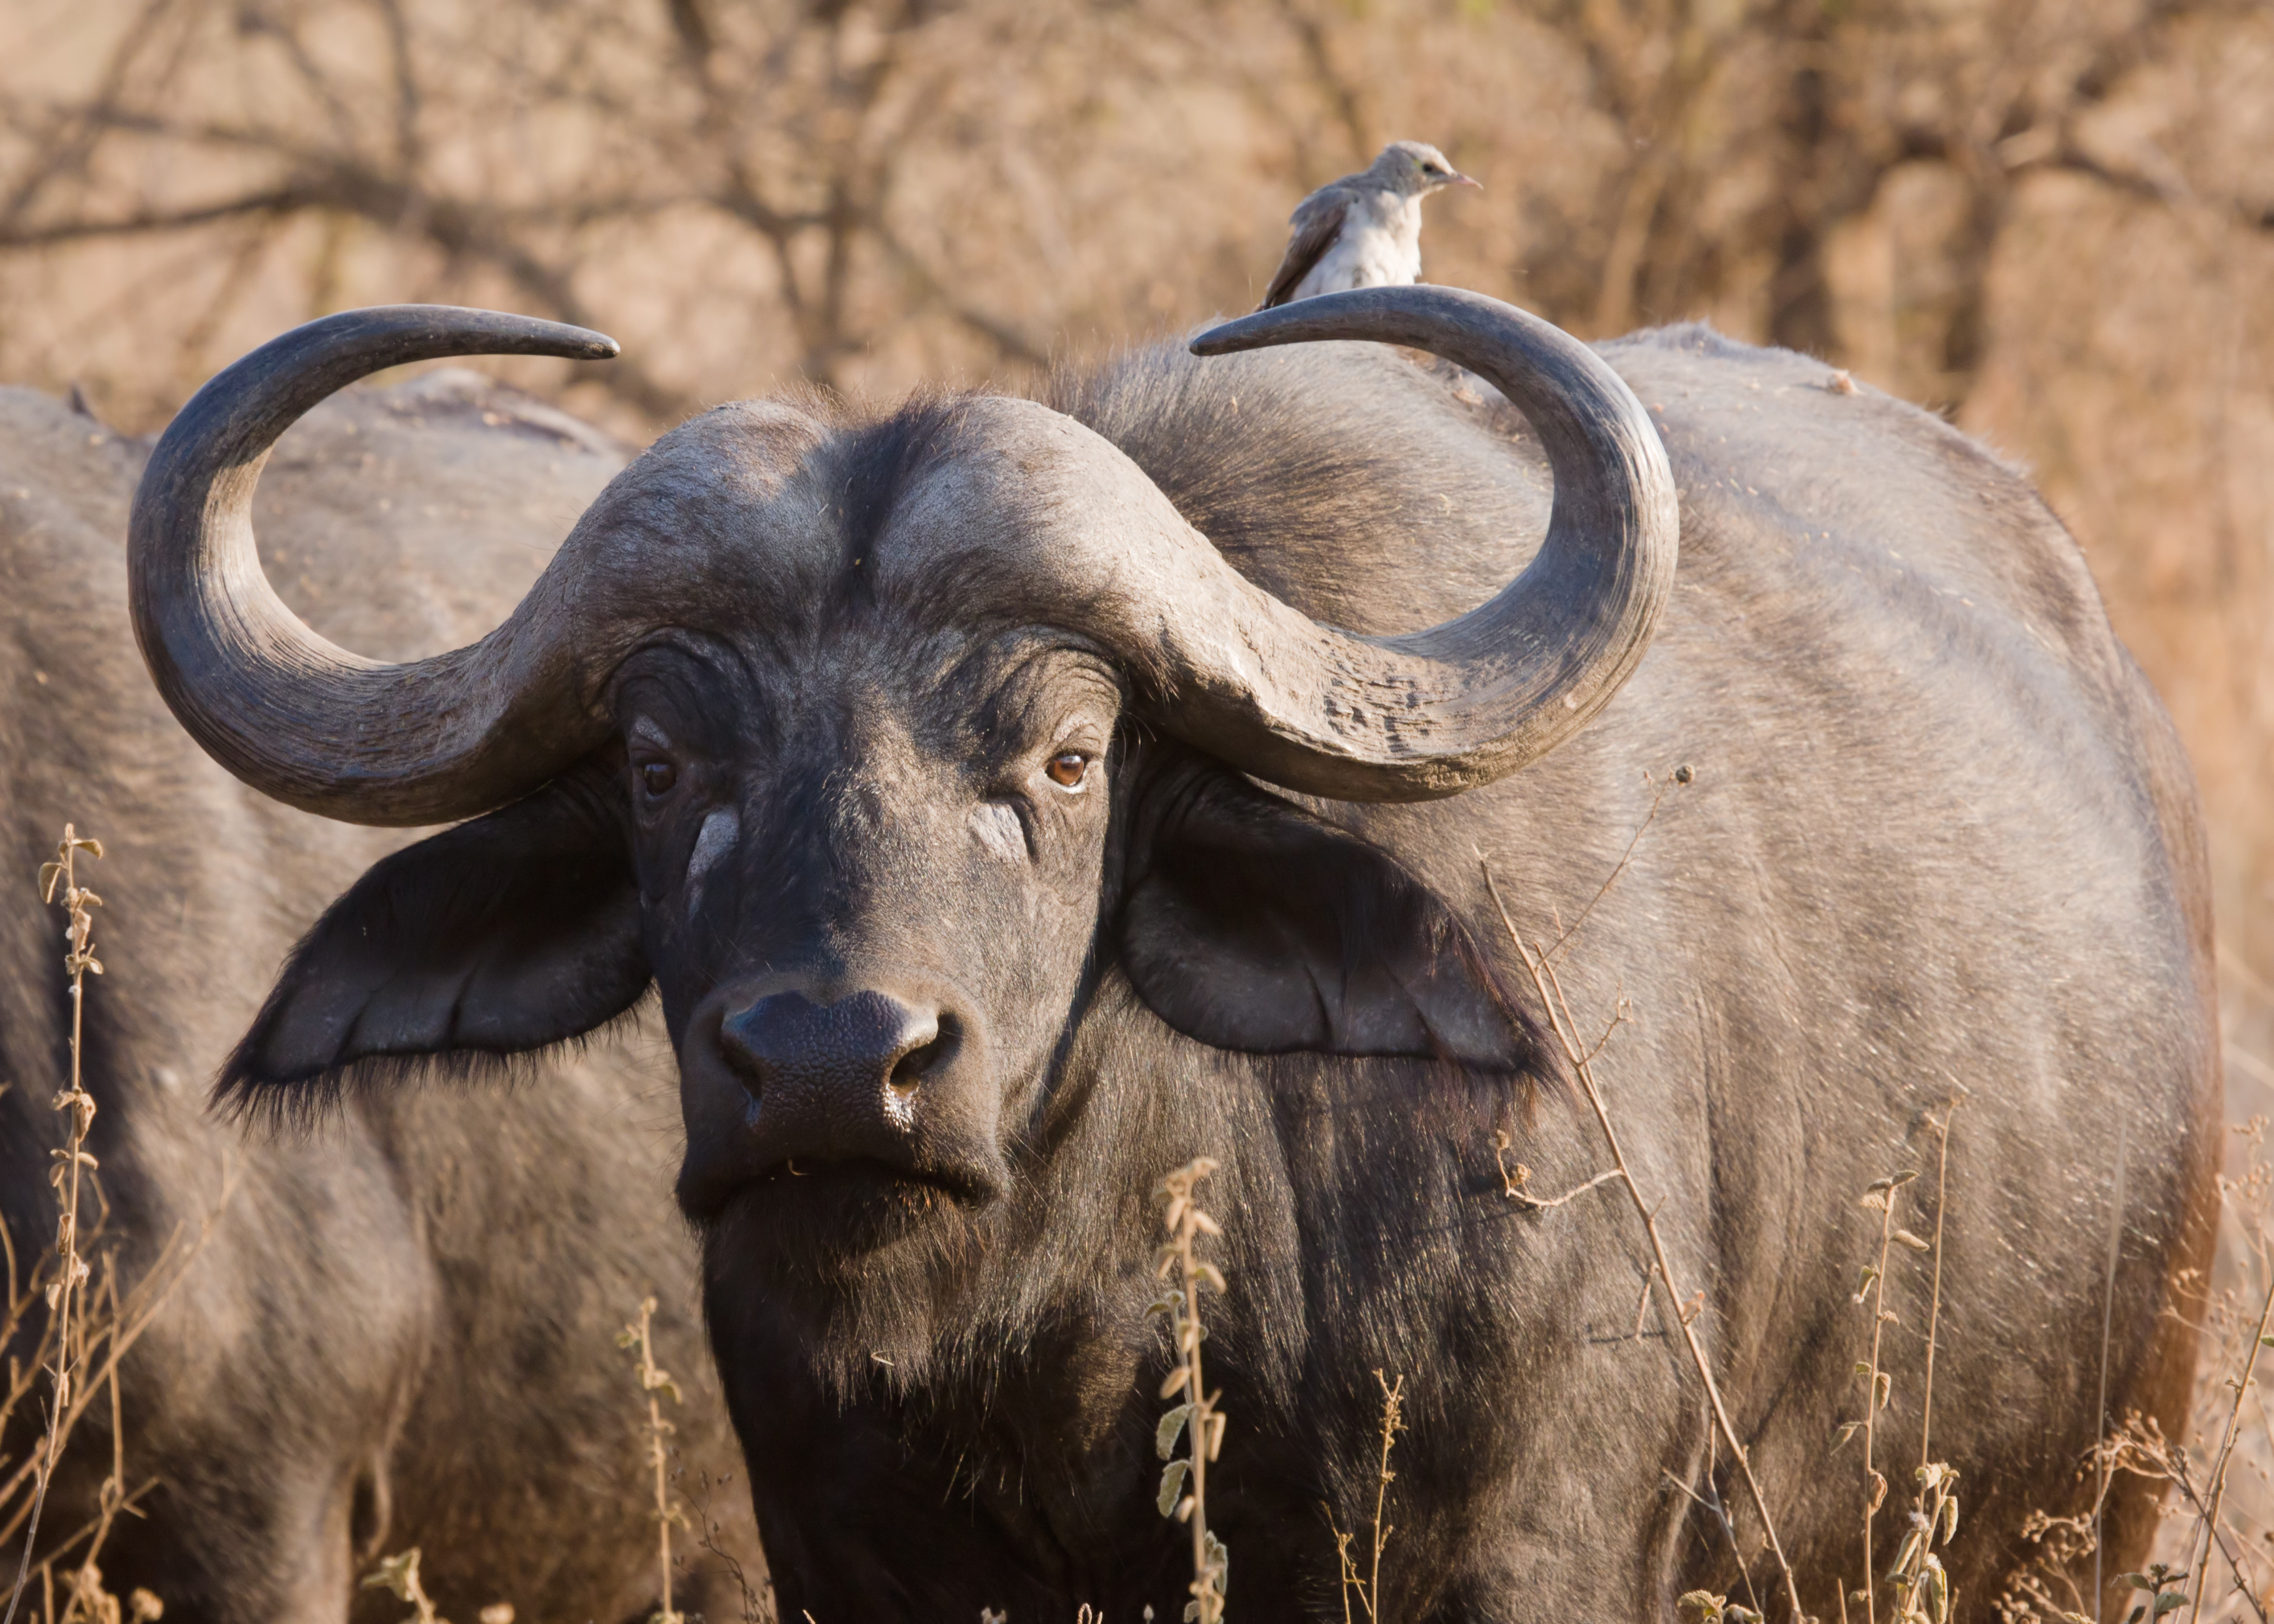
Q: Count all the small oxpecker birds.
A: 1